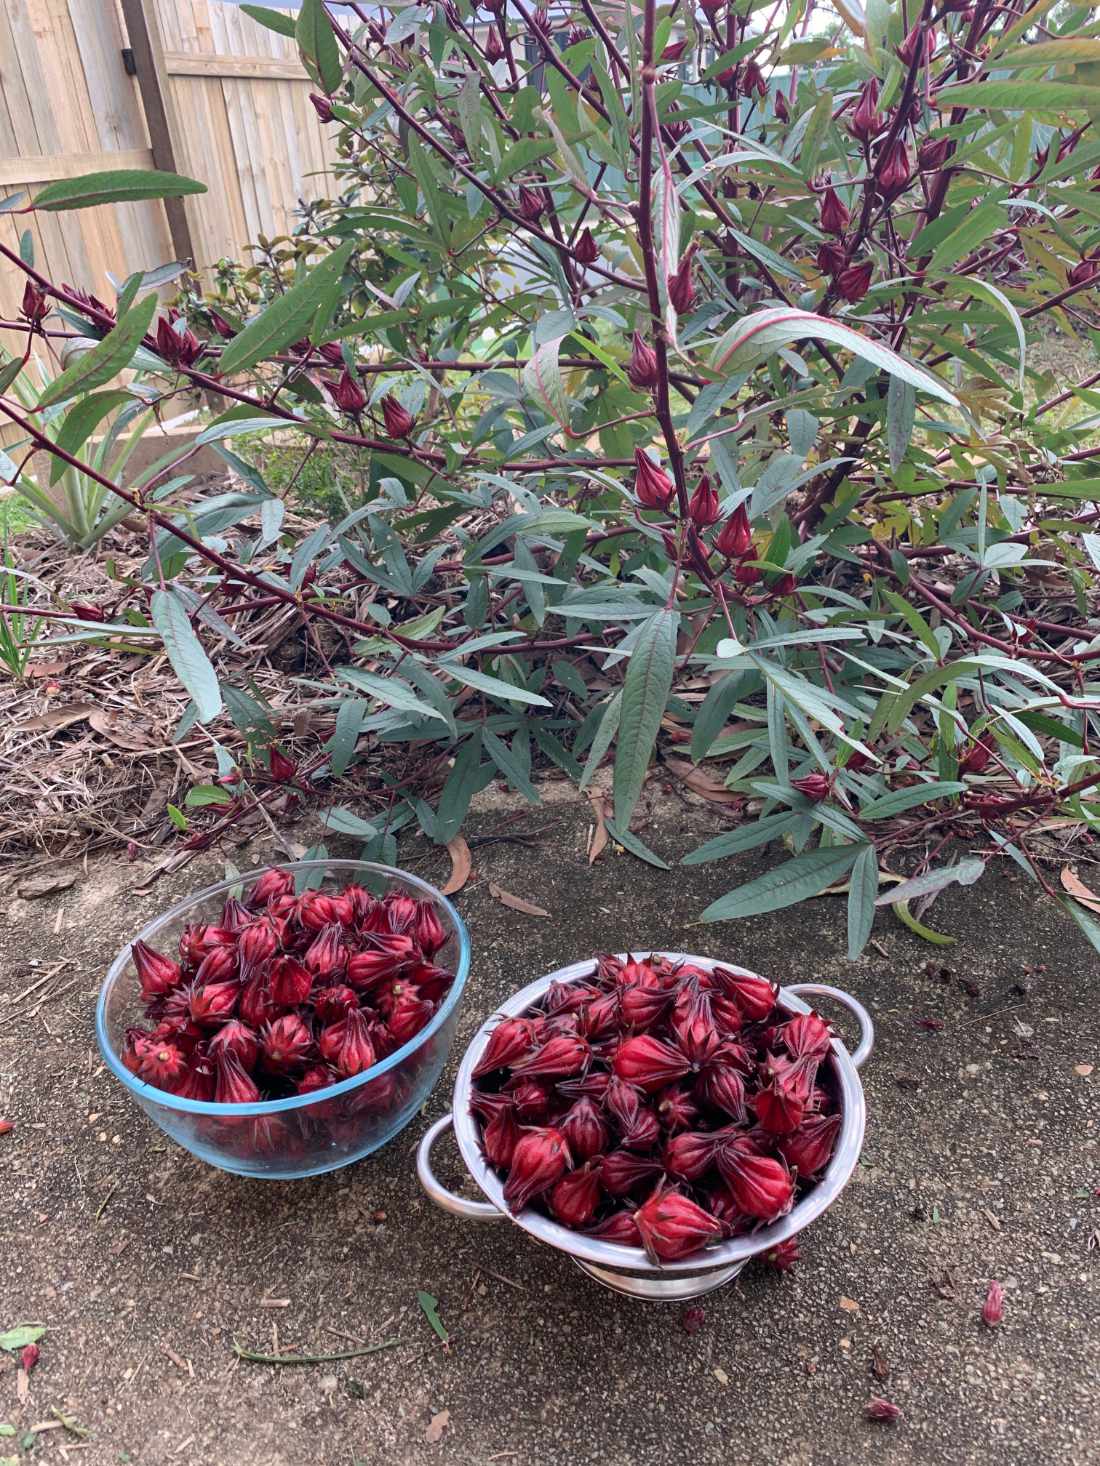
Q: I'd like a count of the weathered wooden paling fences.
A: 1